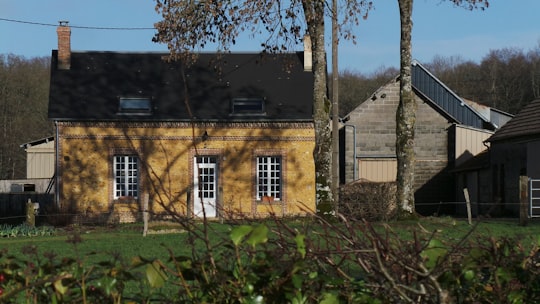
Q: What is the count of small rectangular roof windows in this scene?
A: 2